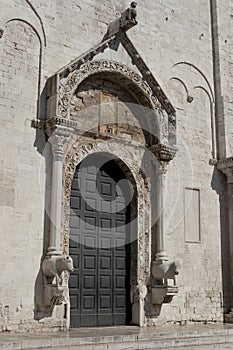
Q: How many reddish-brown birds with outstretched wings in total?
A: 0